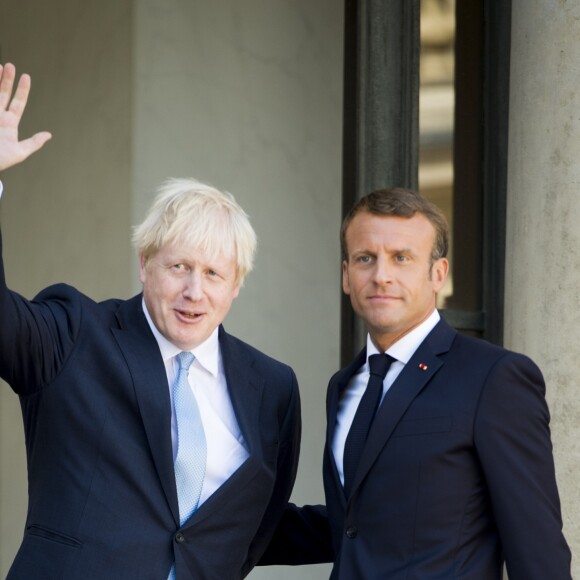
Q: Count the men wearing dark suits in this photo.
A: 2